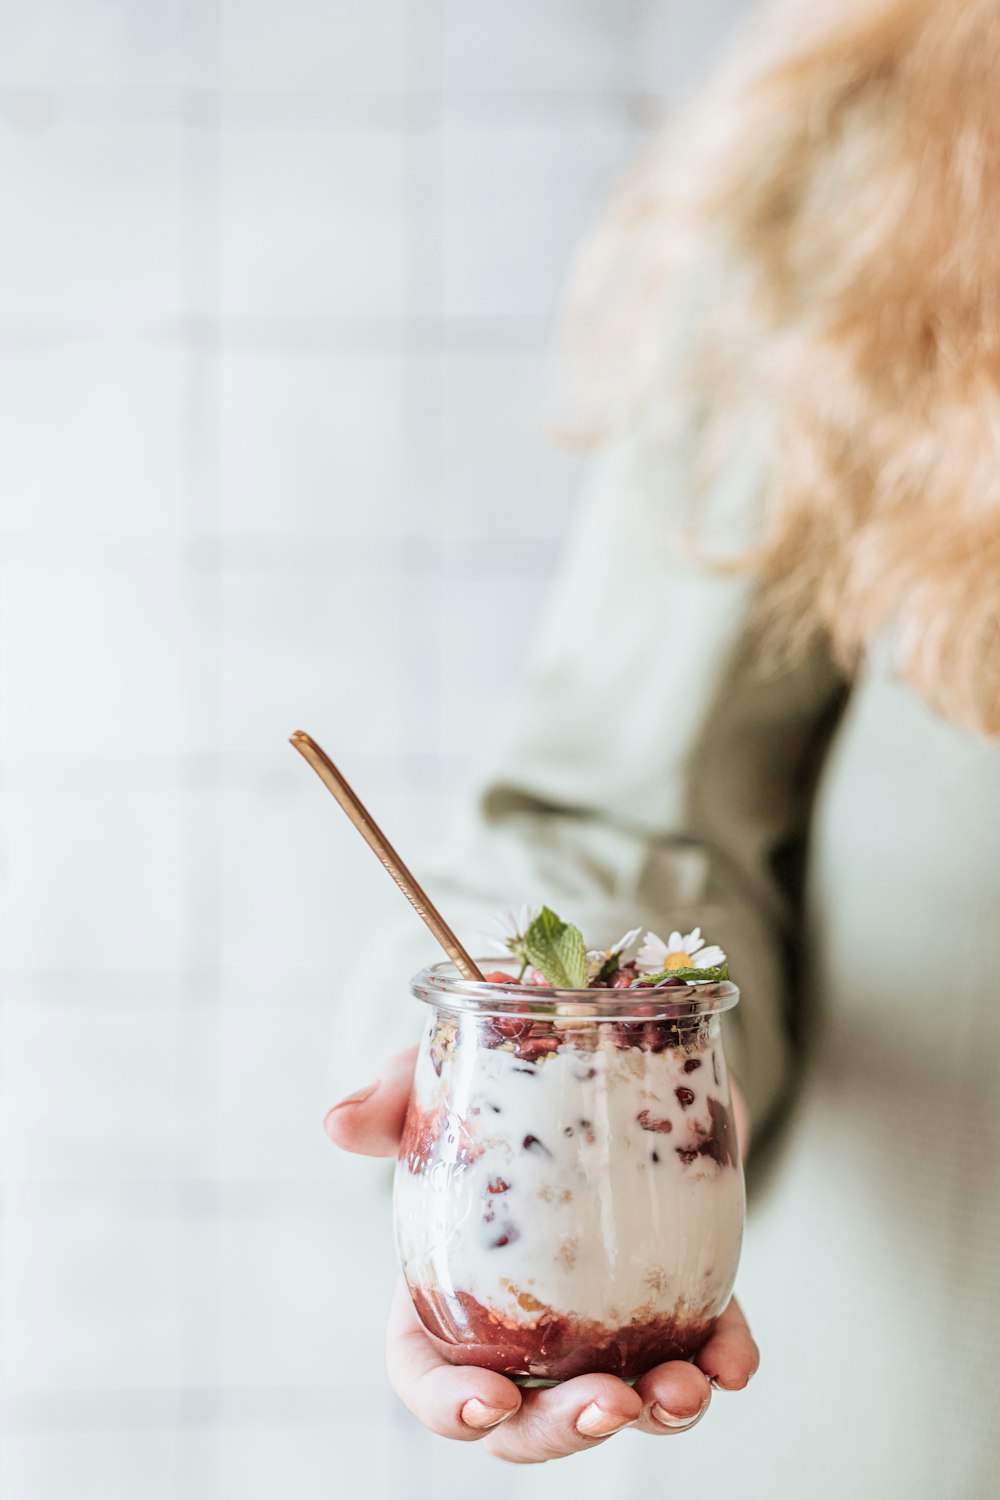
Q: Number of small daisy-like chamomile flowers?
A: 3